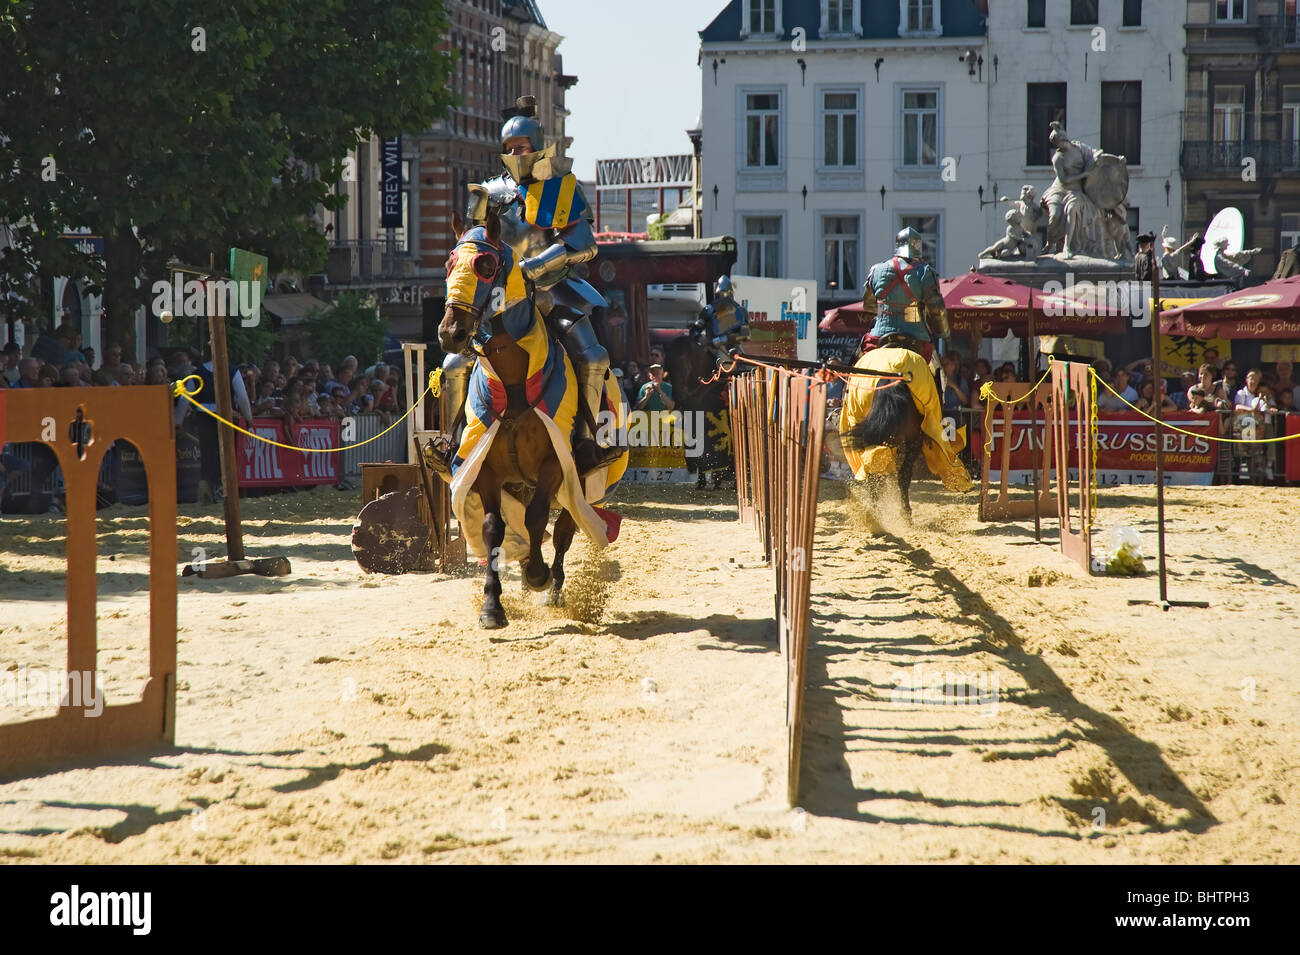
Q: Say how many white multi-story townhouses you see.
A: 2